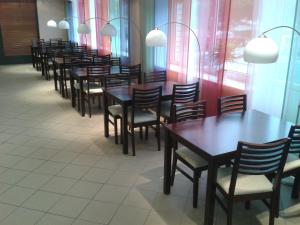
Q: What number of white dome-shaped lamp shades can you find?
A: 6